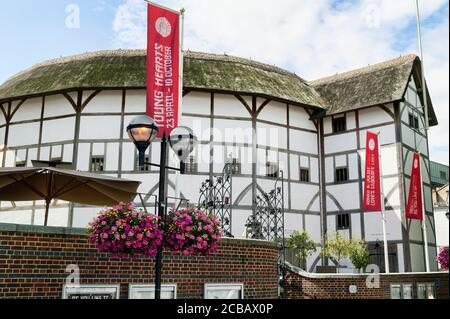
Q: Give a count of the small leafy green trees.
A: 3